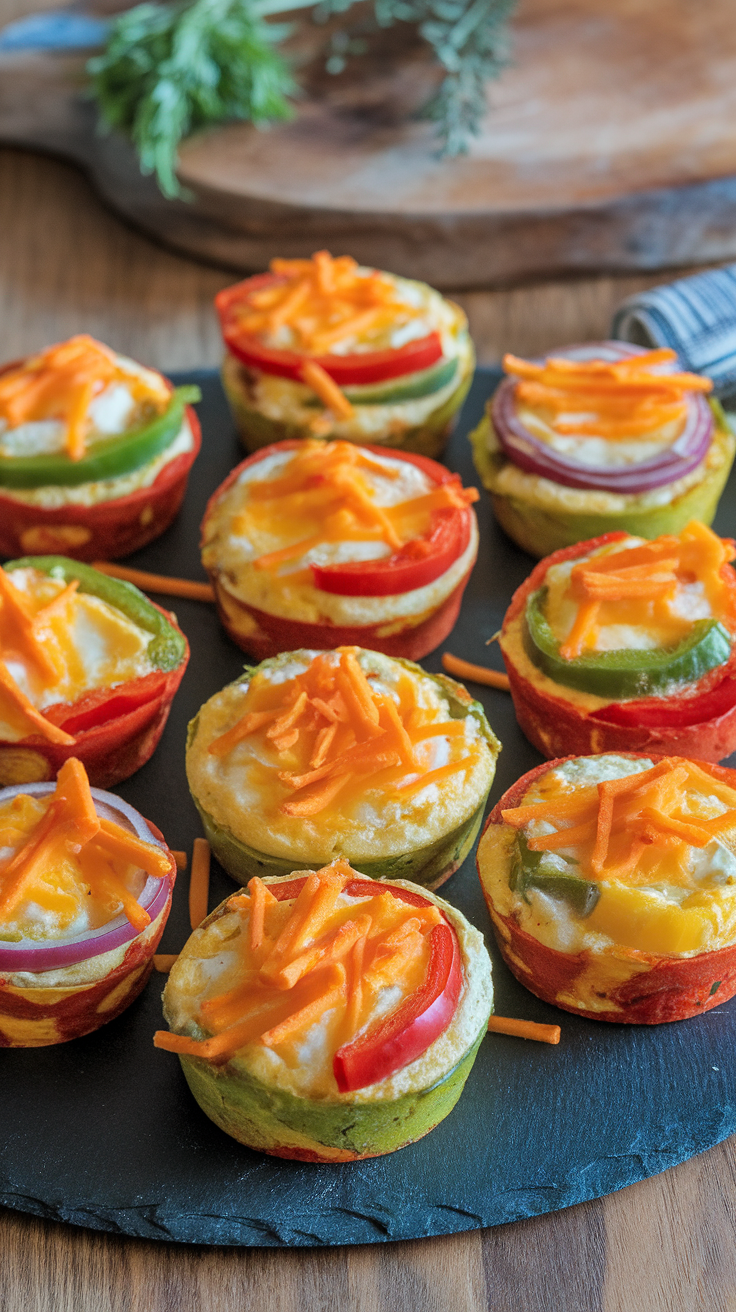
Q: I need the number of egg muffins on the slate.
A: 10